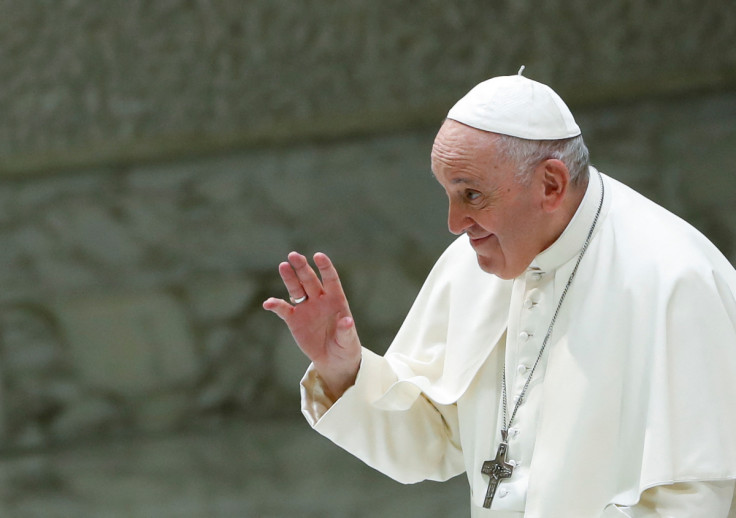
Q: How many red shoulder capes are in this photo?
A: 0